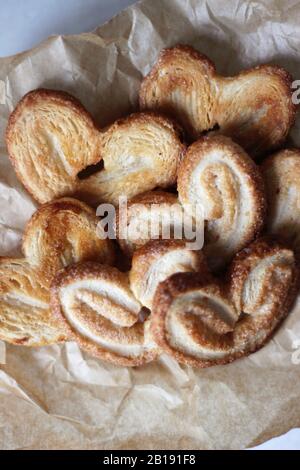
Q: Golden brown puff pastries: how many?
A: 7